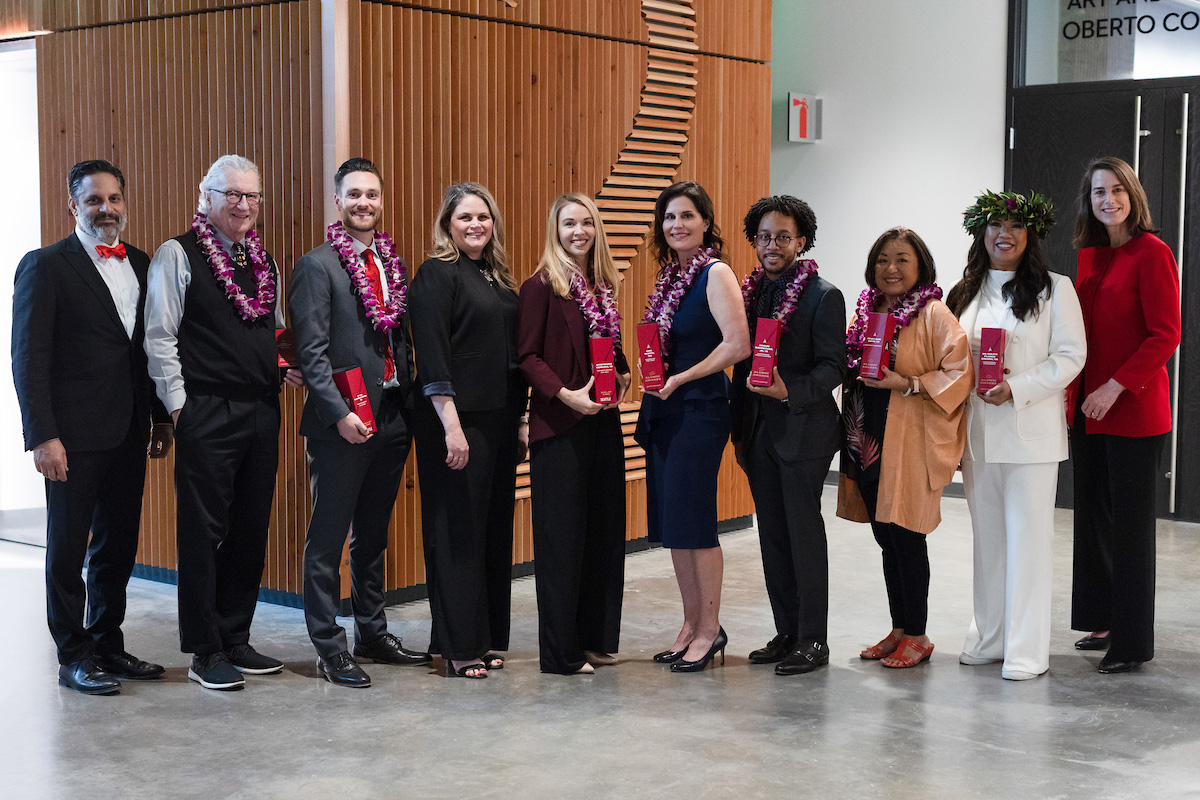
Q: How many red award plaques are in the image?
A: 7